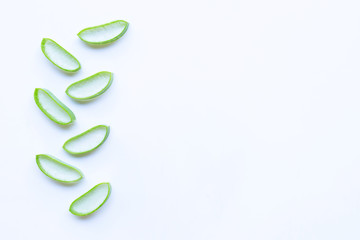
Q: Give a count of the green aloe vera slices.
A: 7